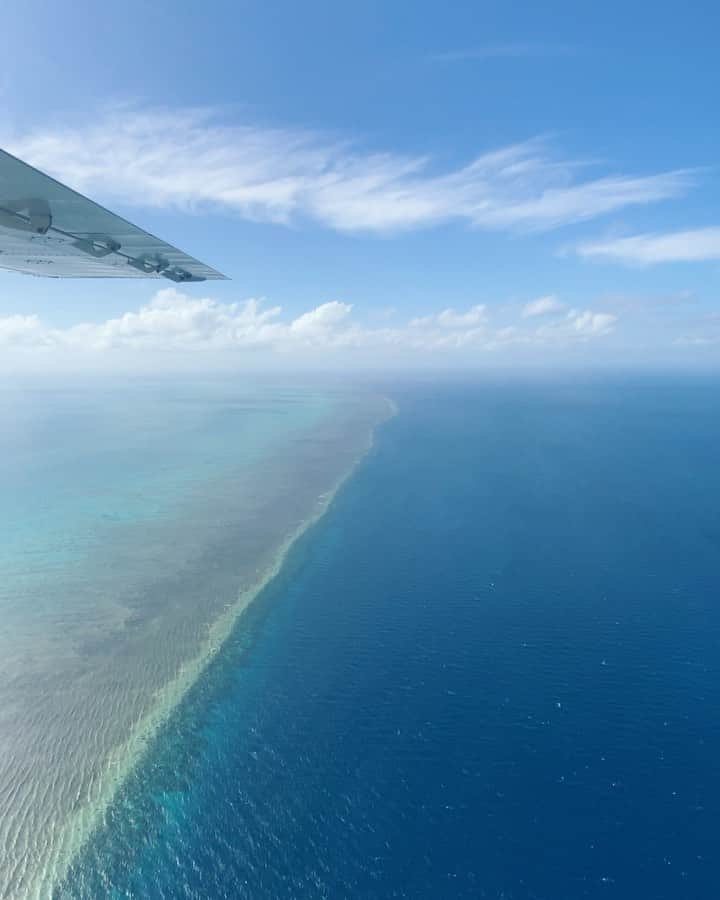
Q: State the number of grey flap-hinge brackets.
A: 4